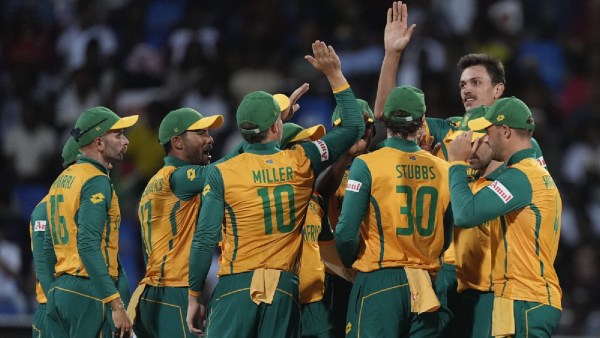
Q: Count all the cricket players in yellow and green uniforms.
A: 10